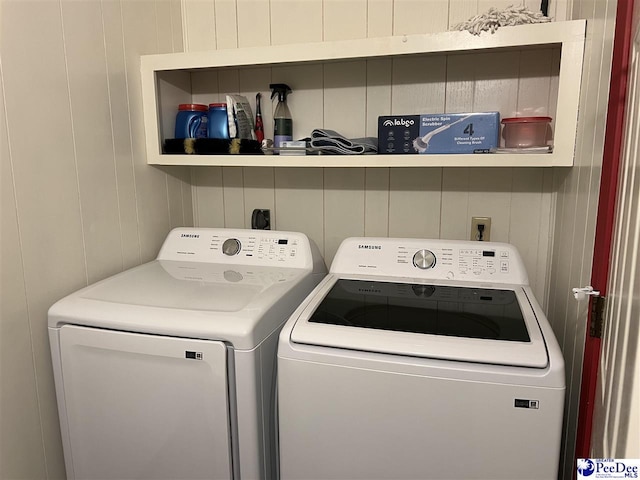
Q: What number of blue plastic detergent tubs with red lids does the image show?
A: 2